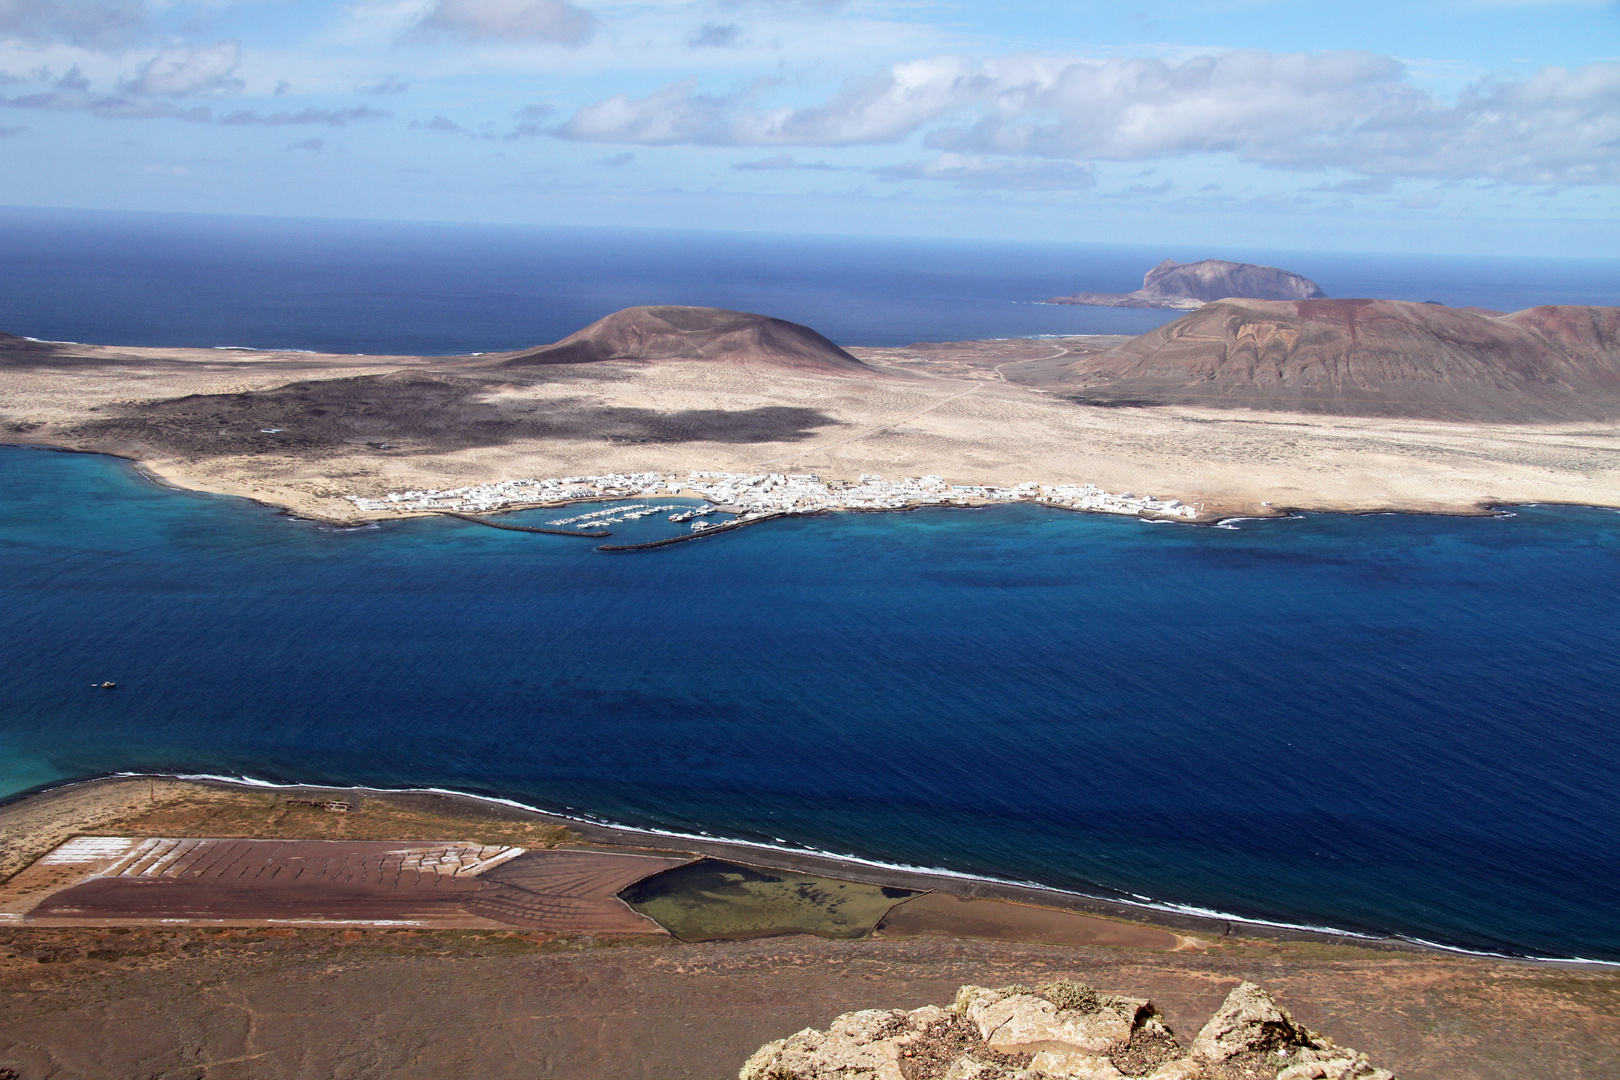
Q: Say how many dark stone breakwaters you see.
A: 2